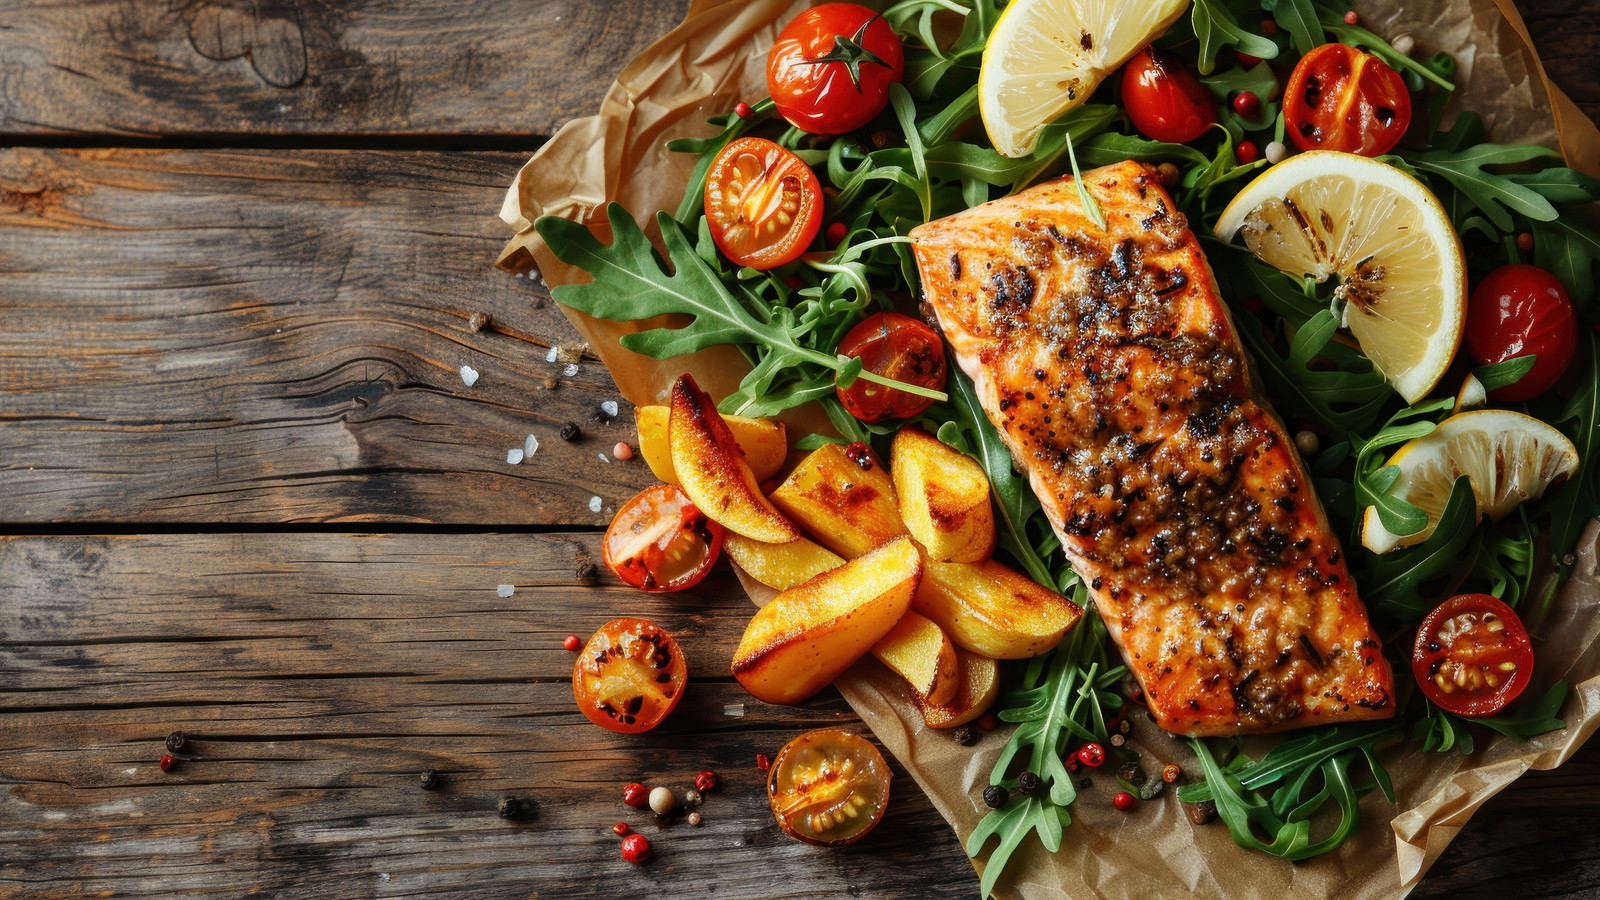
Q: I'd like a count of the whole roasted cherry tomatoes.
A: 3